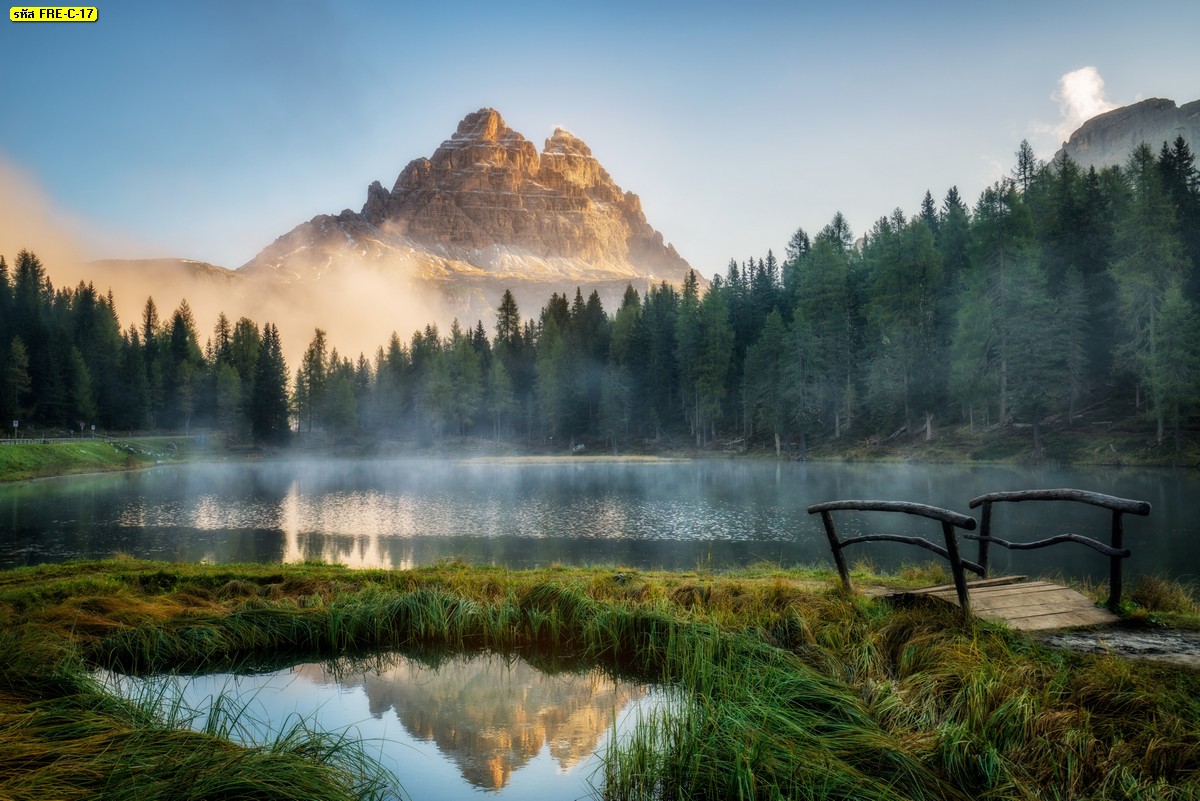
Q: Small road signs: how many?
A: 3